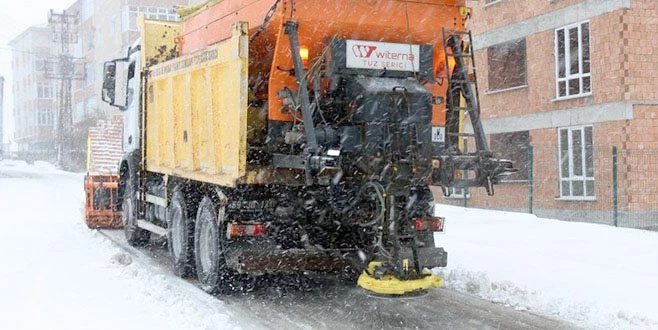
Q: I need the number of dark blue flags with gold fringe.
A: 0